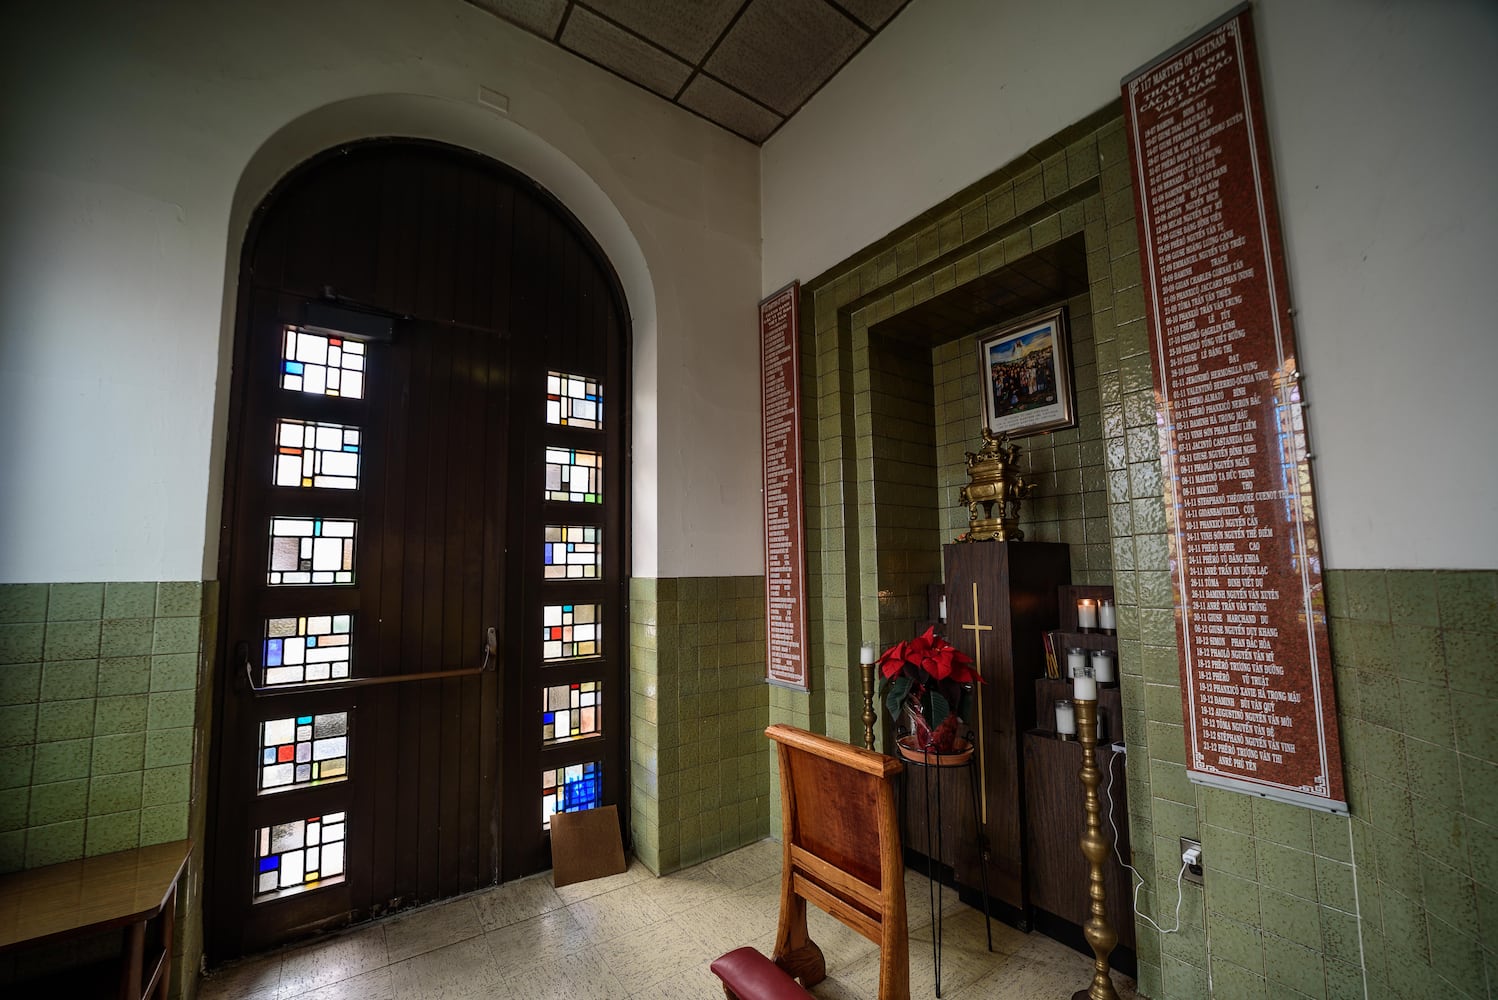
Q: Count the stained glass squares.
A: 12